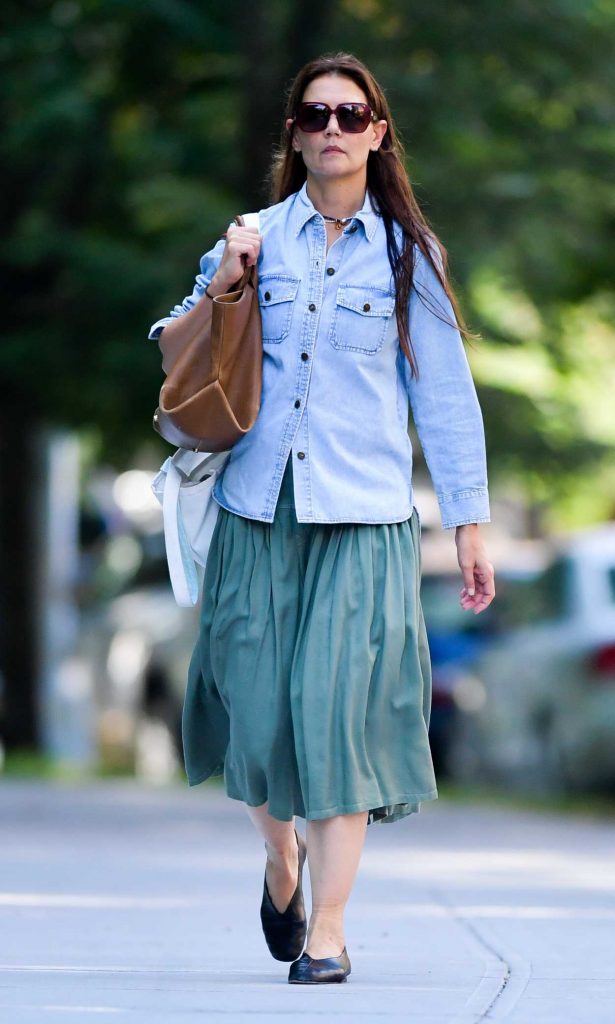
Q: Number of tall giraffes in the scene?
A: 0